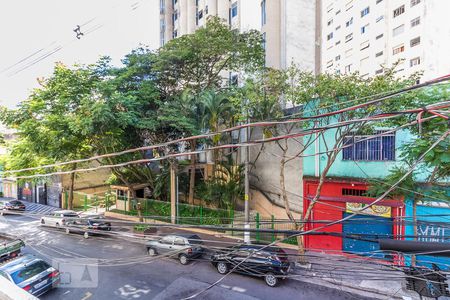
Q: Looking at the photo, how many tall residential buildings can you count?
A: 2